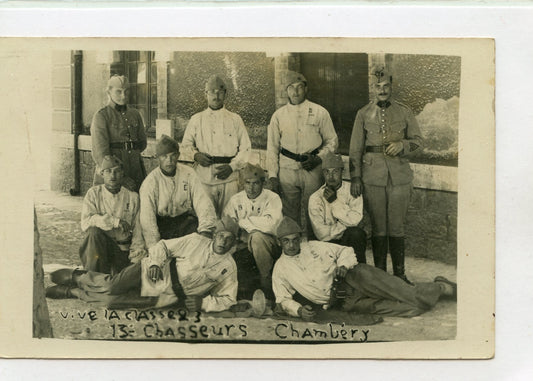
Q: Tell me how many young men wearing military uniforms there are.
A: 10